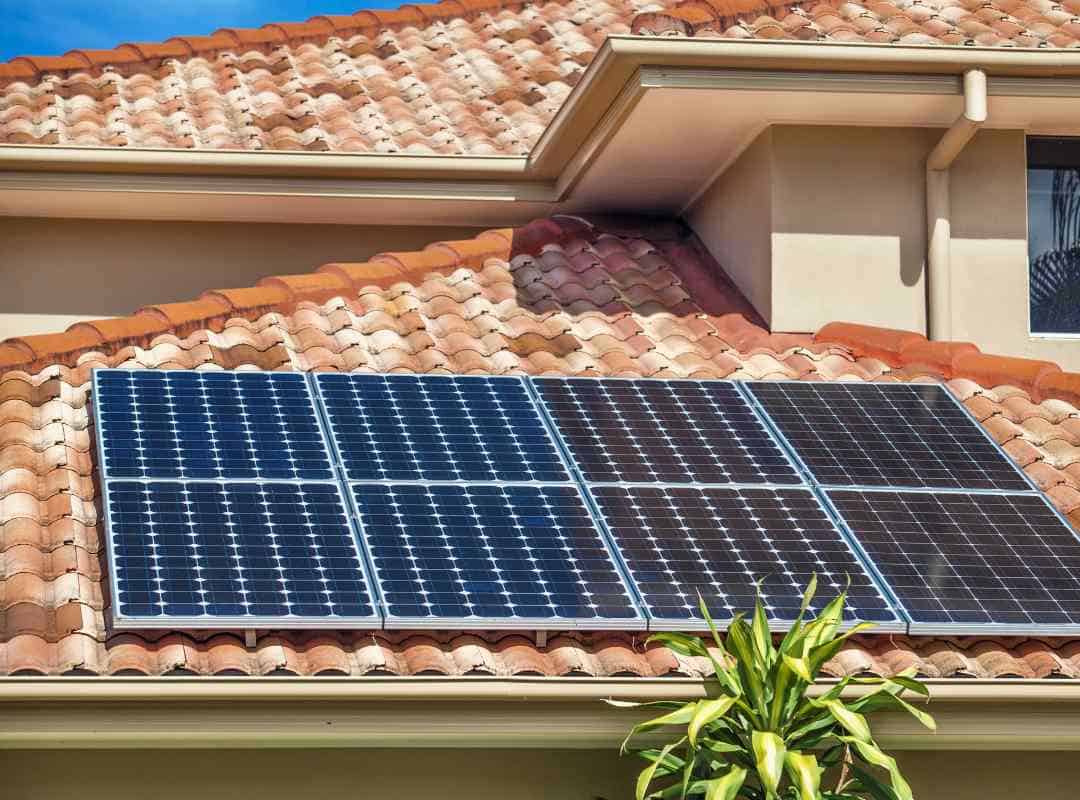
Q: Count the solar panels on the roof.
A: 8